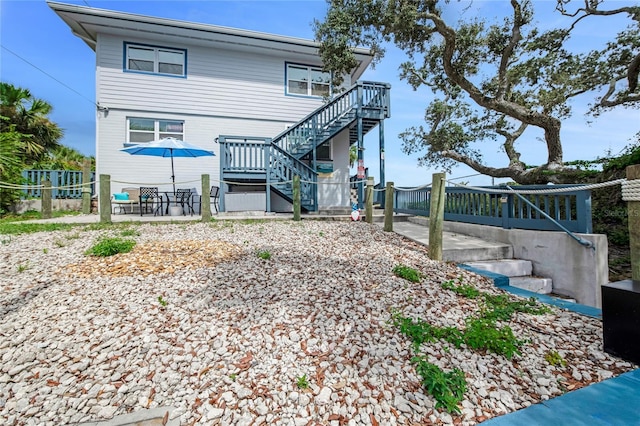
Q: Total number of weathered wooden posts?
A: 9